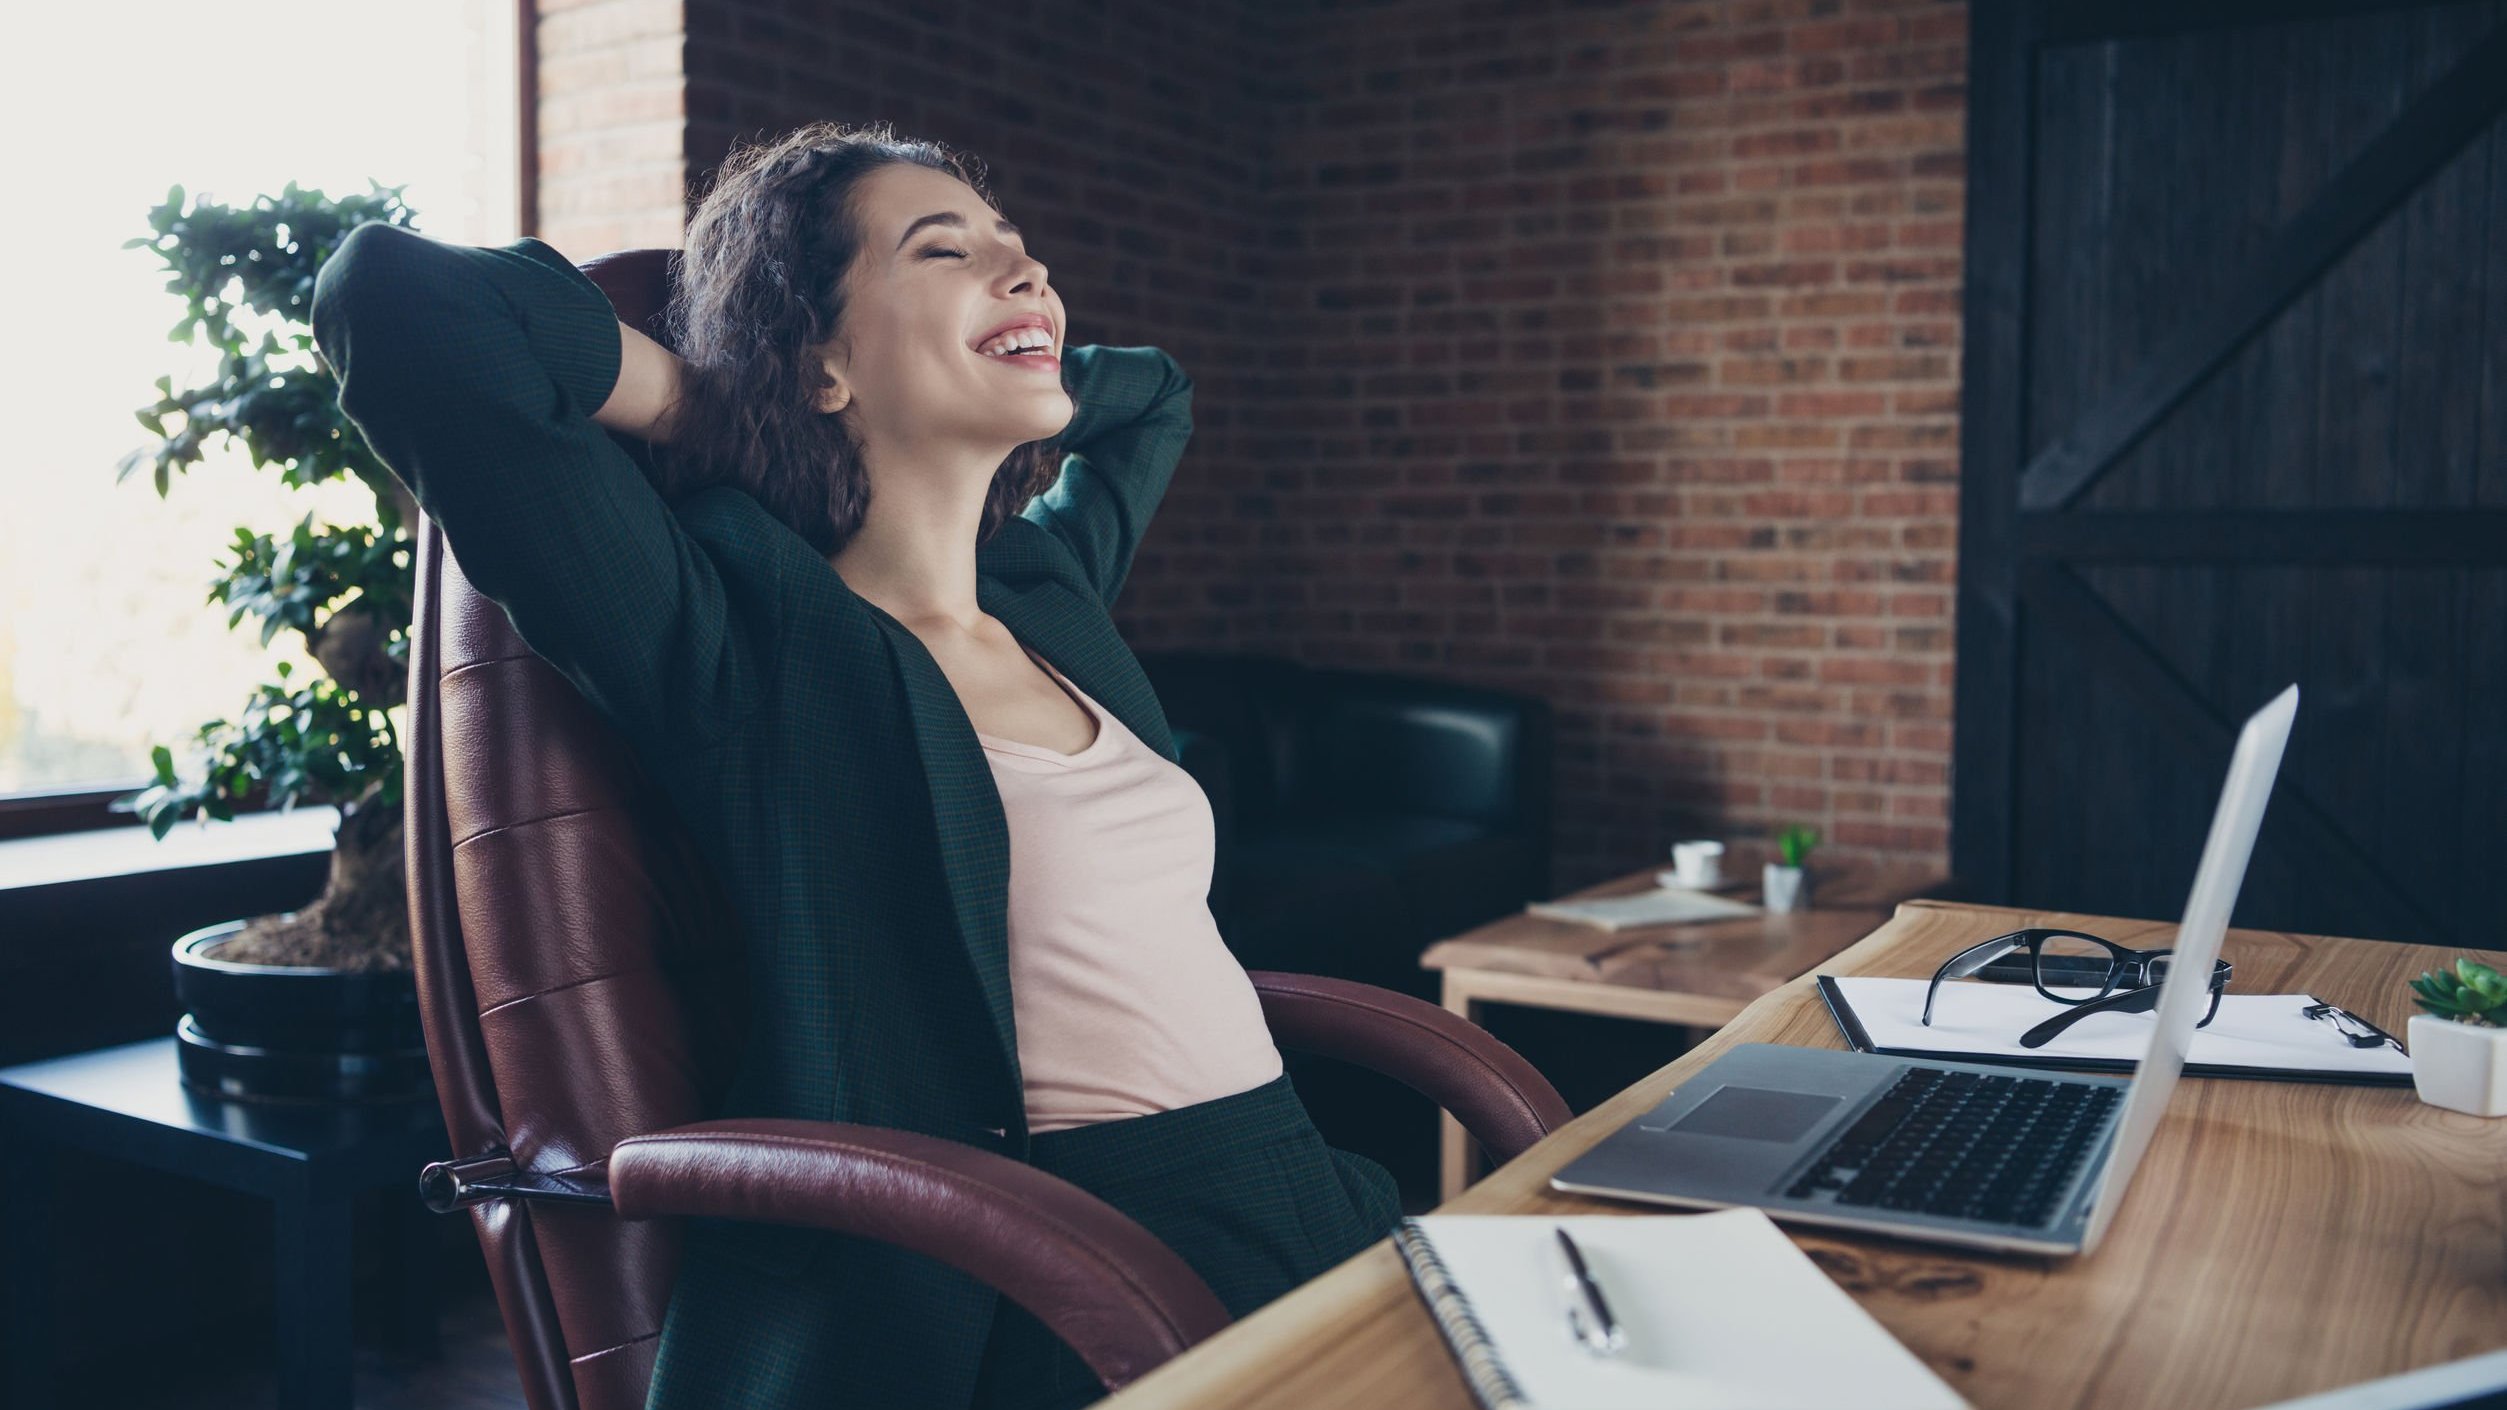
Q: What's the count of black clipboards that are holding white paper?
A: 1